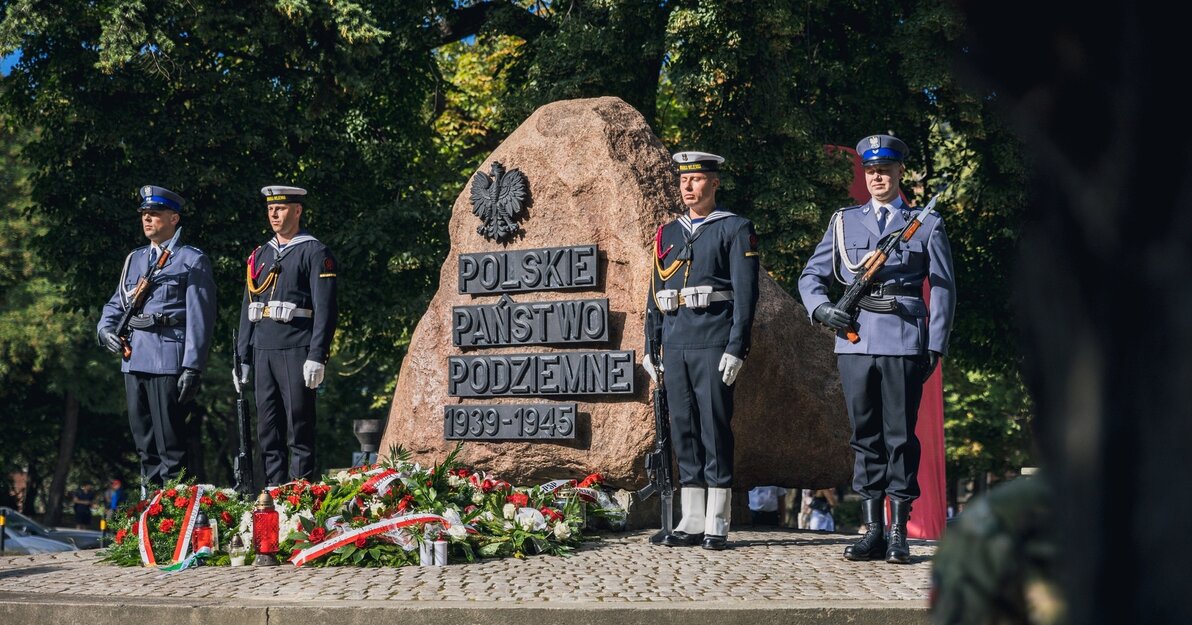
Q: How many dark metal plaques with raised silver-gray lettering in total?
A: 4